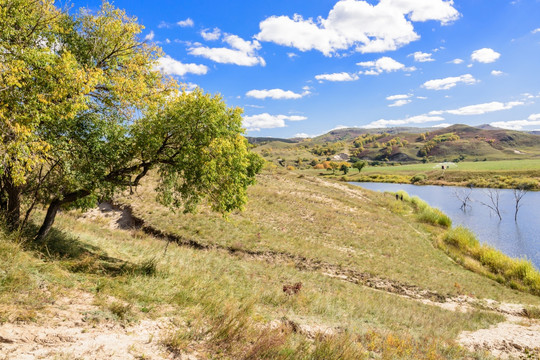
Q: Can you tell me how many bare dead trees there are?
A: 3